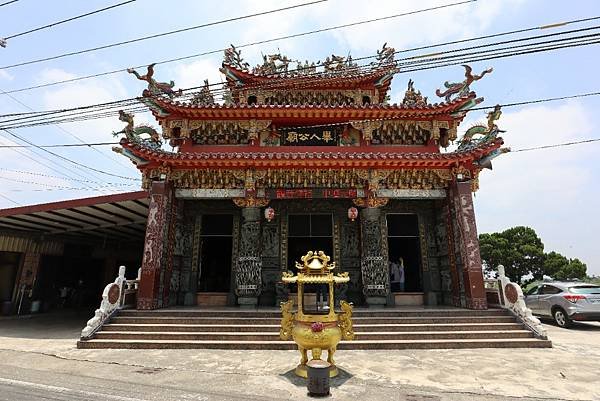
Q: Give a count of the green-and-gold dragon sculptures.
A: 2